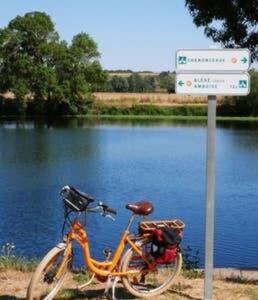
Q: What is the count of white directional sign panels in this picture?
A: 2